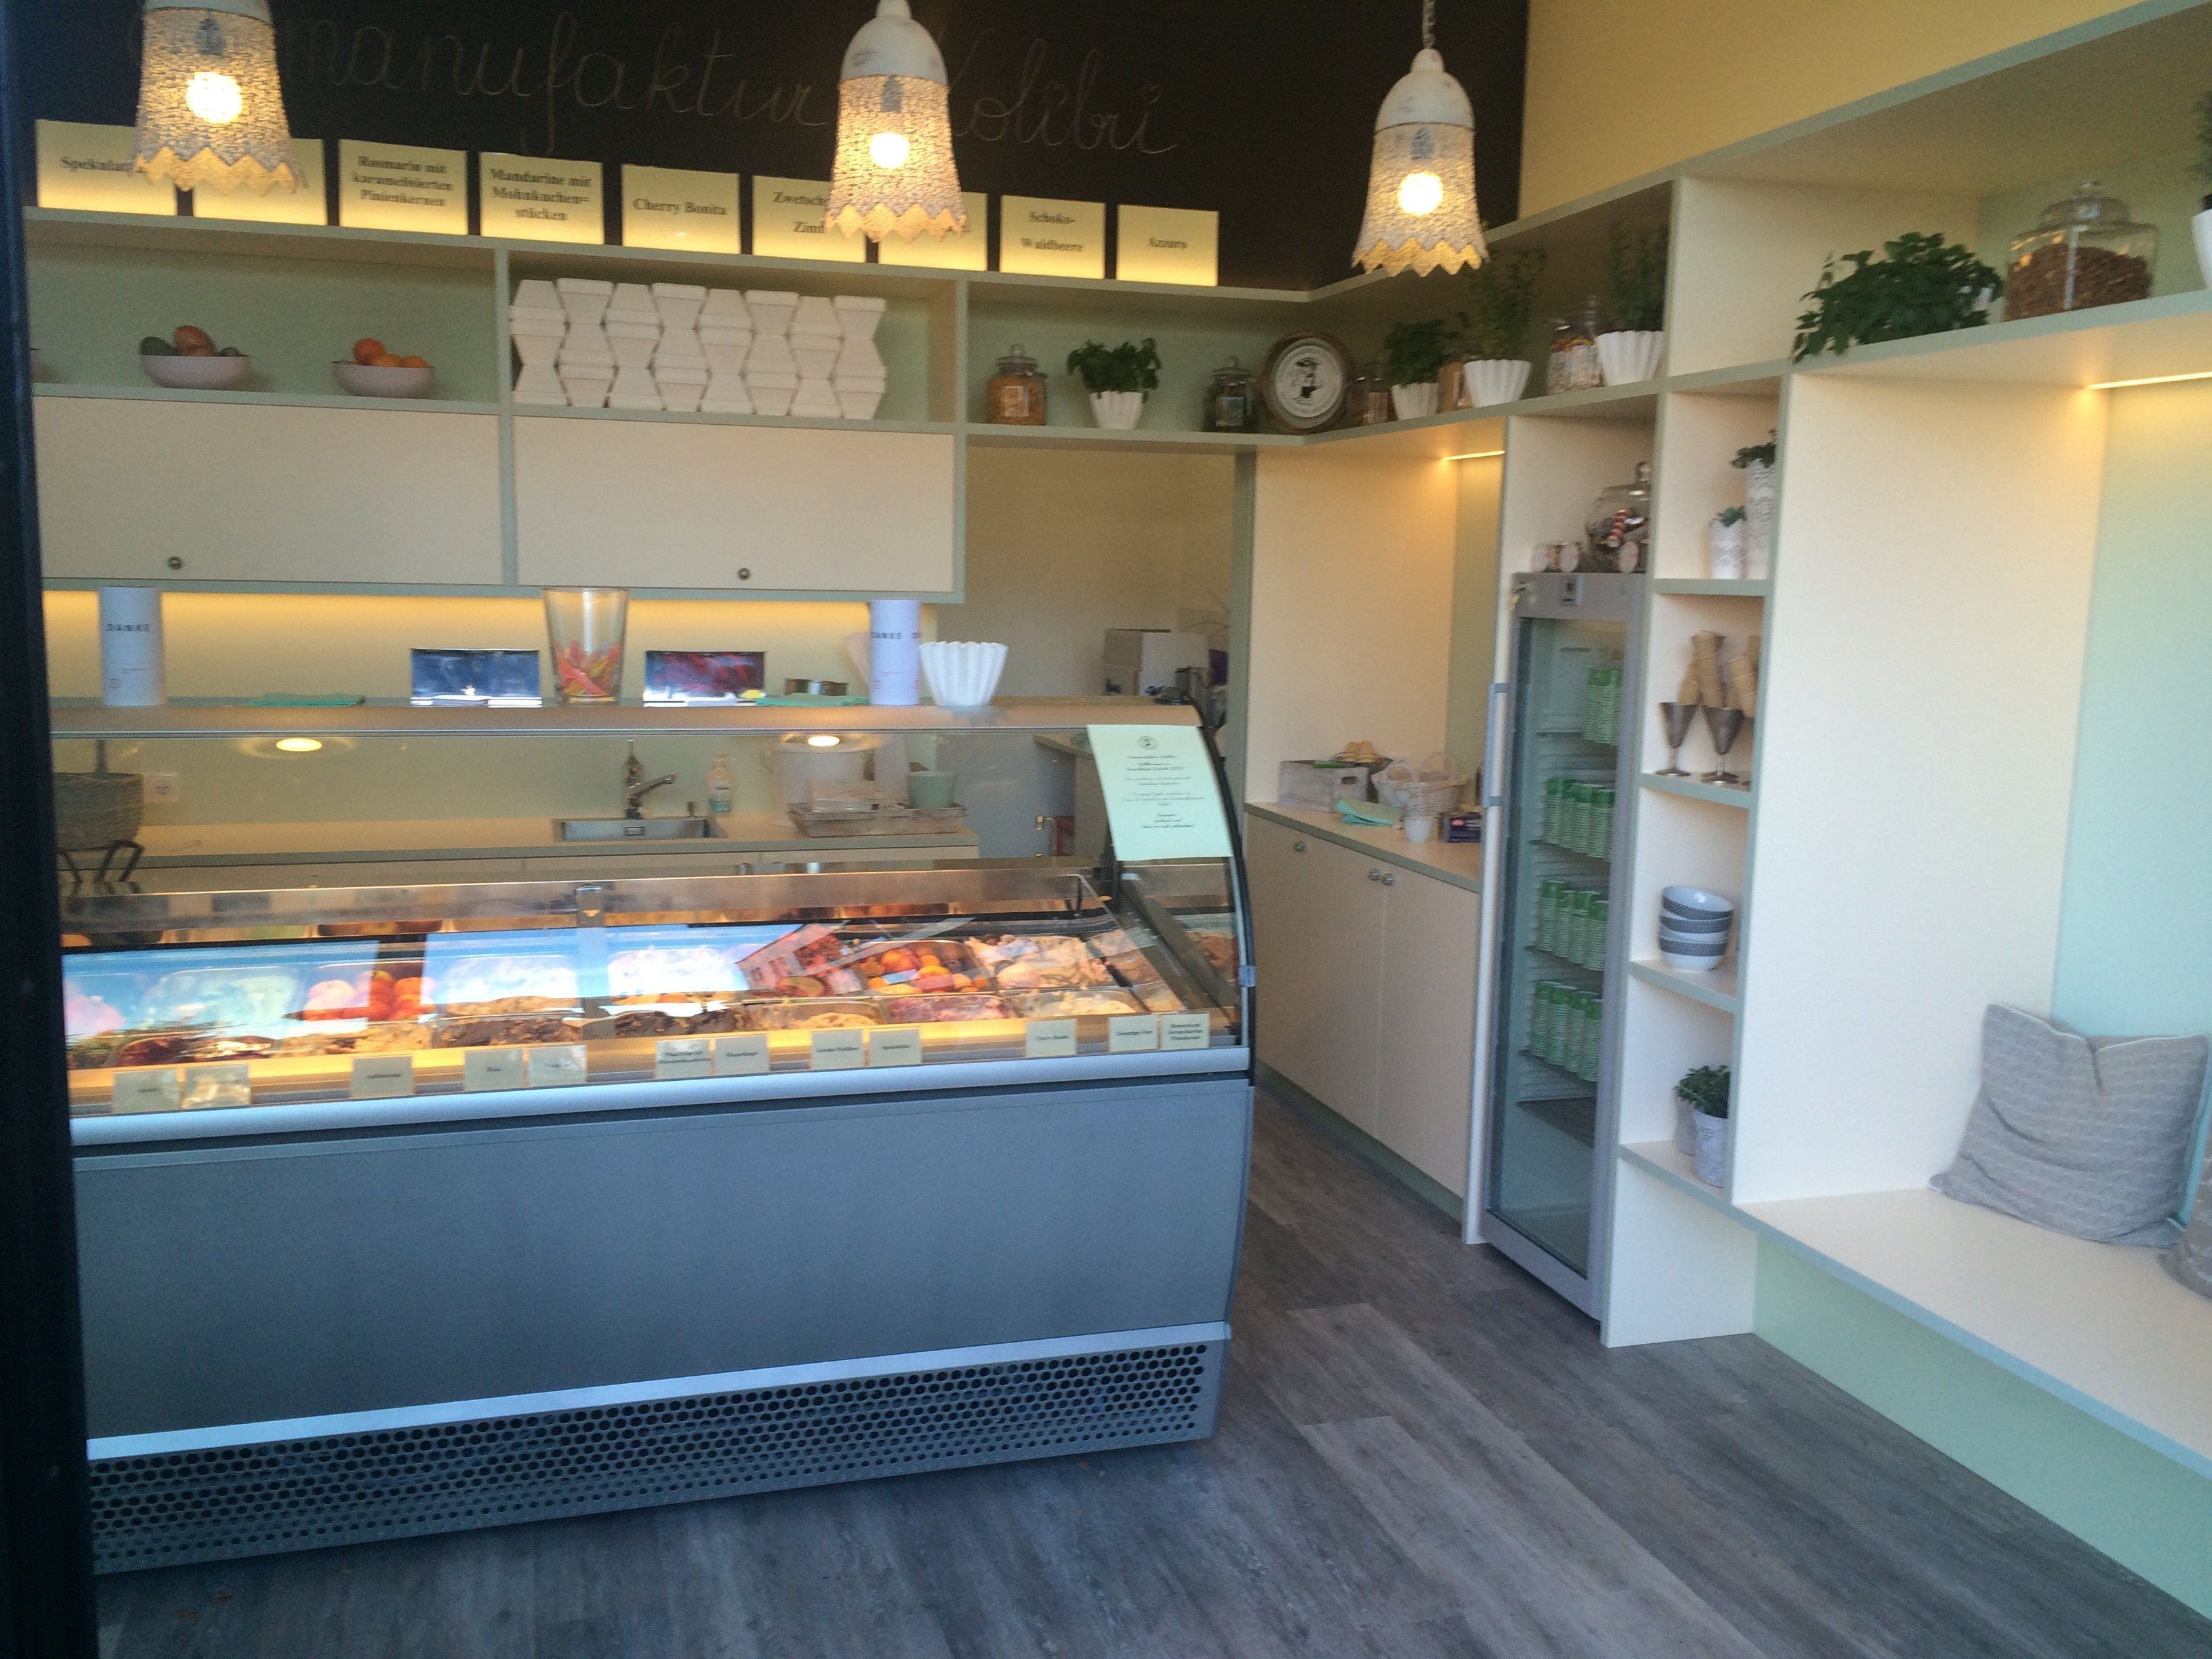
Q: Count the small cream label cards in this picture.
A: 12